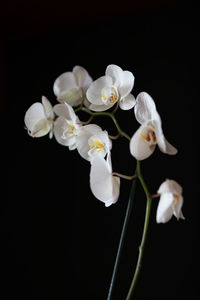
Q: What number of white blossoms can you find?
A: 8